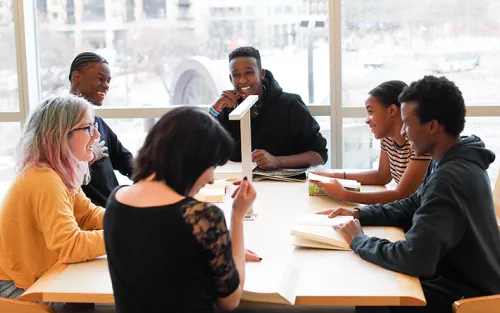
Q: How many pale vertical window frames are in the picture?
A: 2